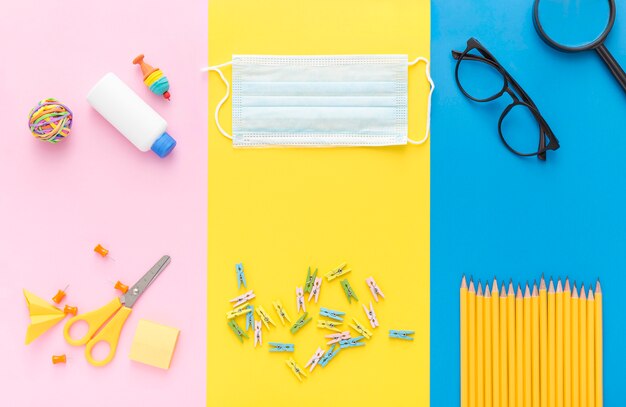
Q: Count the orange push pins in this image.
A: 5